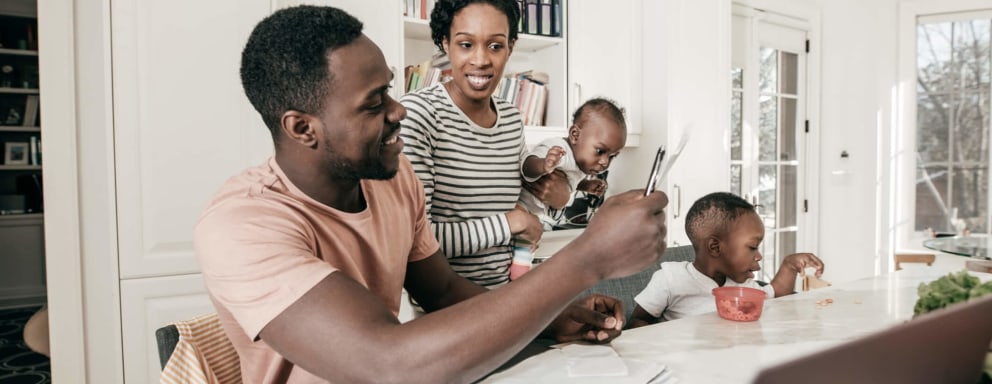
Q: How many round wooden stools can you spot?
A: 0